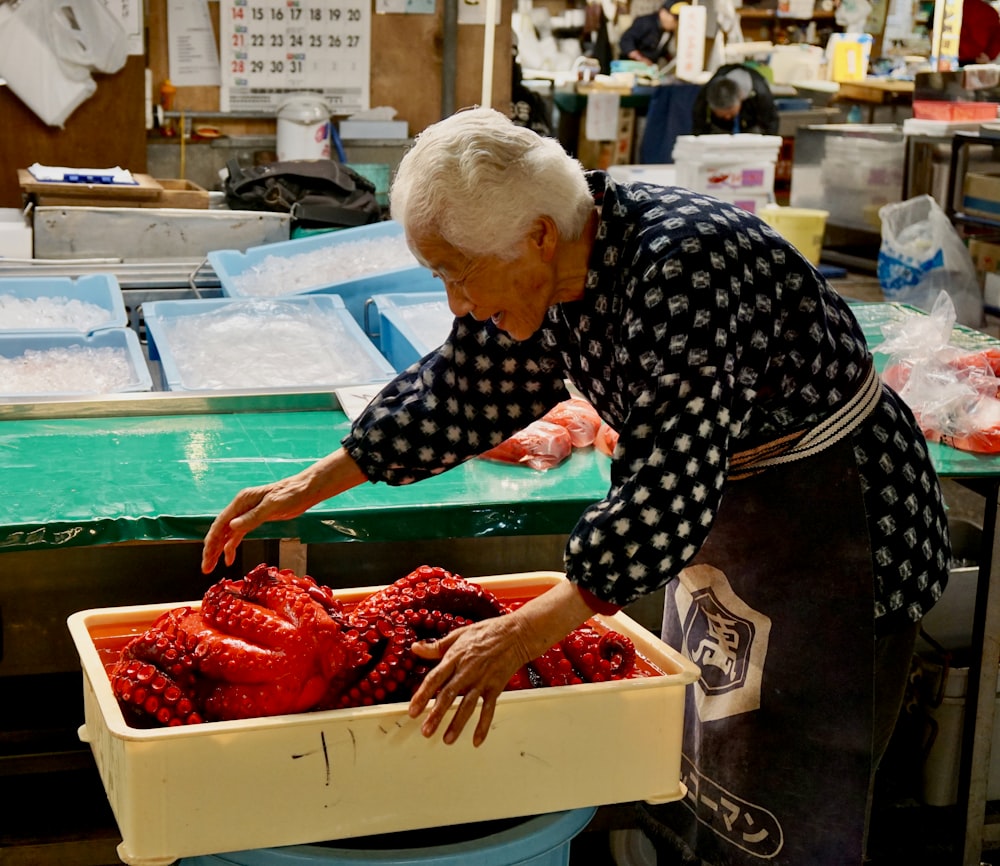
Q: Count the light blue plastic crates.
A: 5